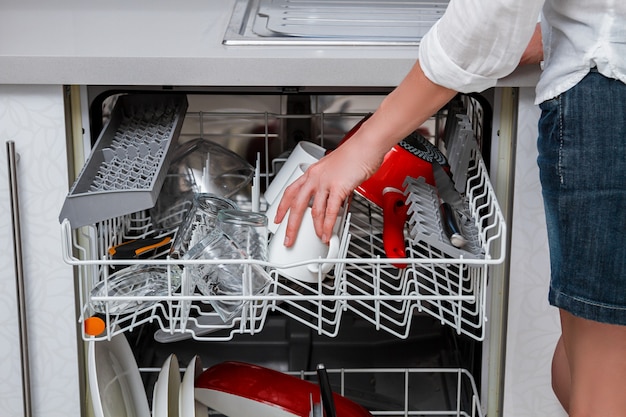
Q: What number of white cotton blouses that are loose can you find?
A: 1